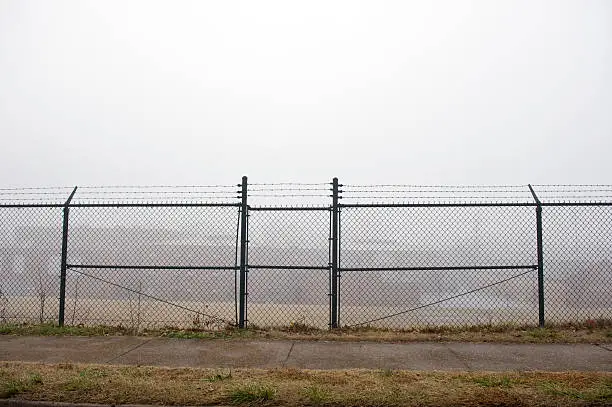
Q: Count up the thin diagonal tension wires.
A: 2